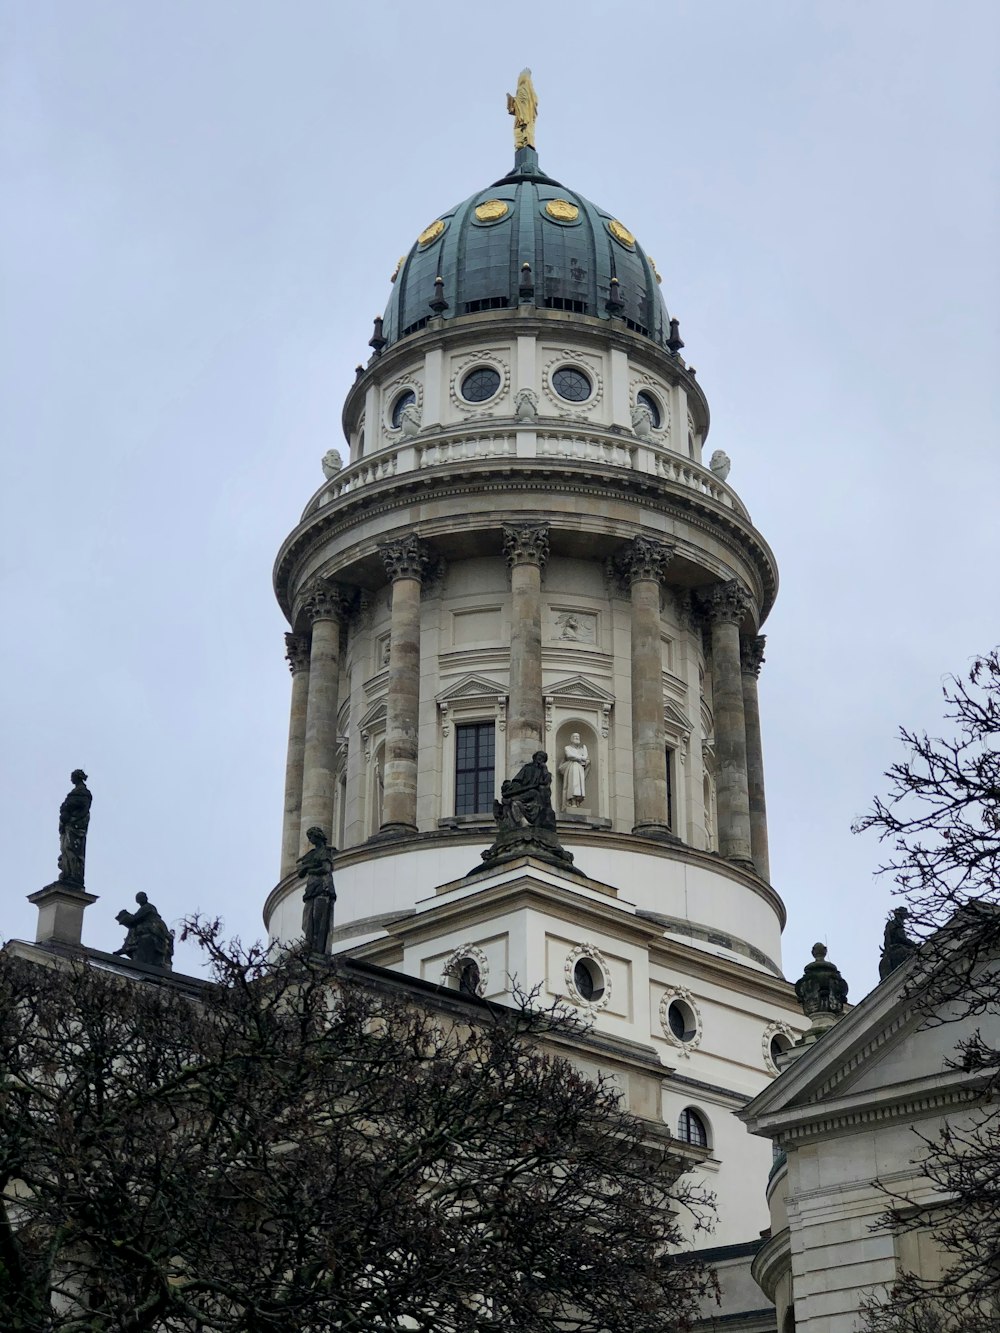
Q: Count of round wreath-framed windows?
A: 8